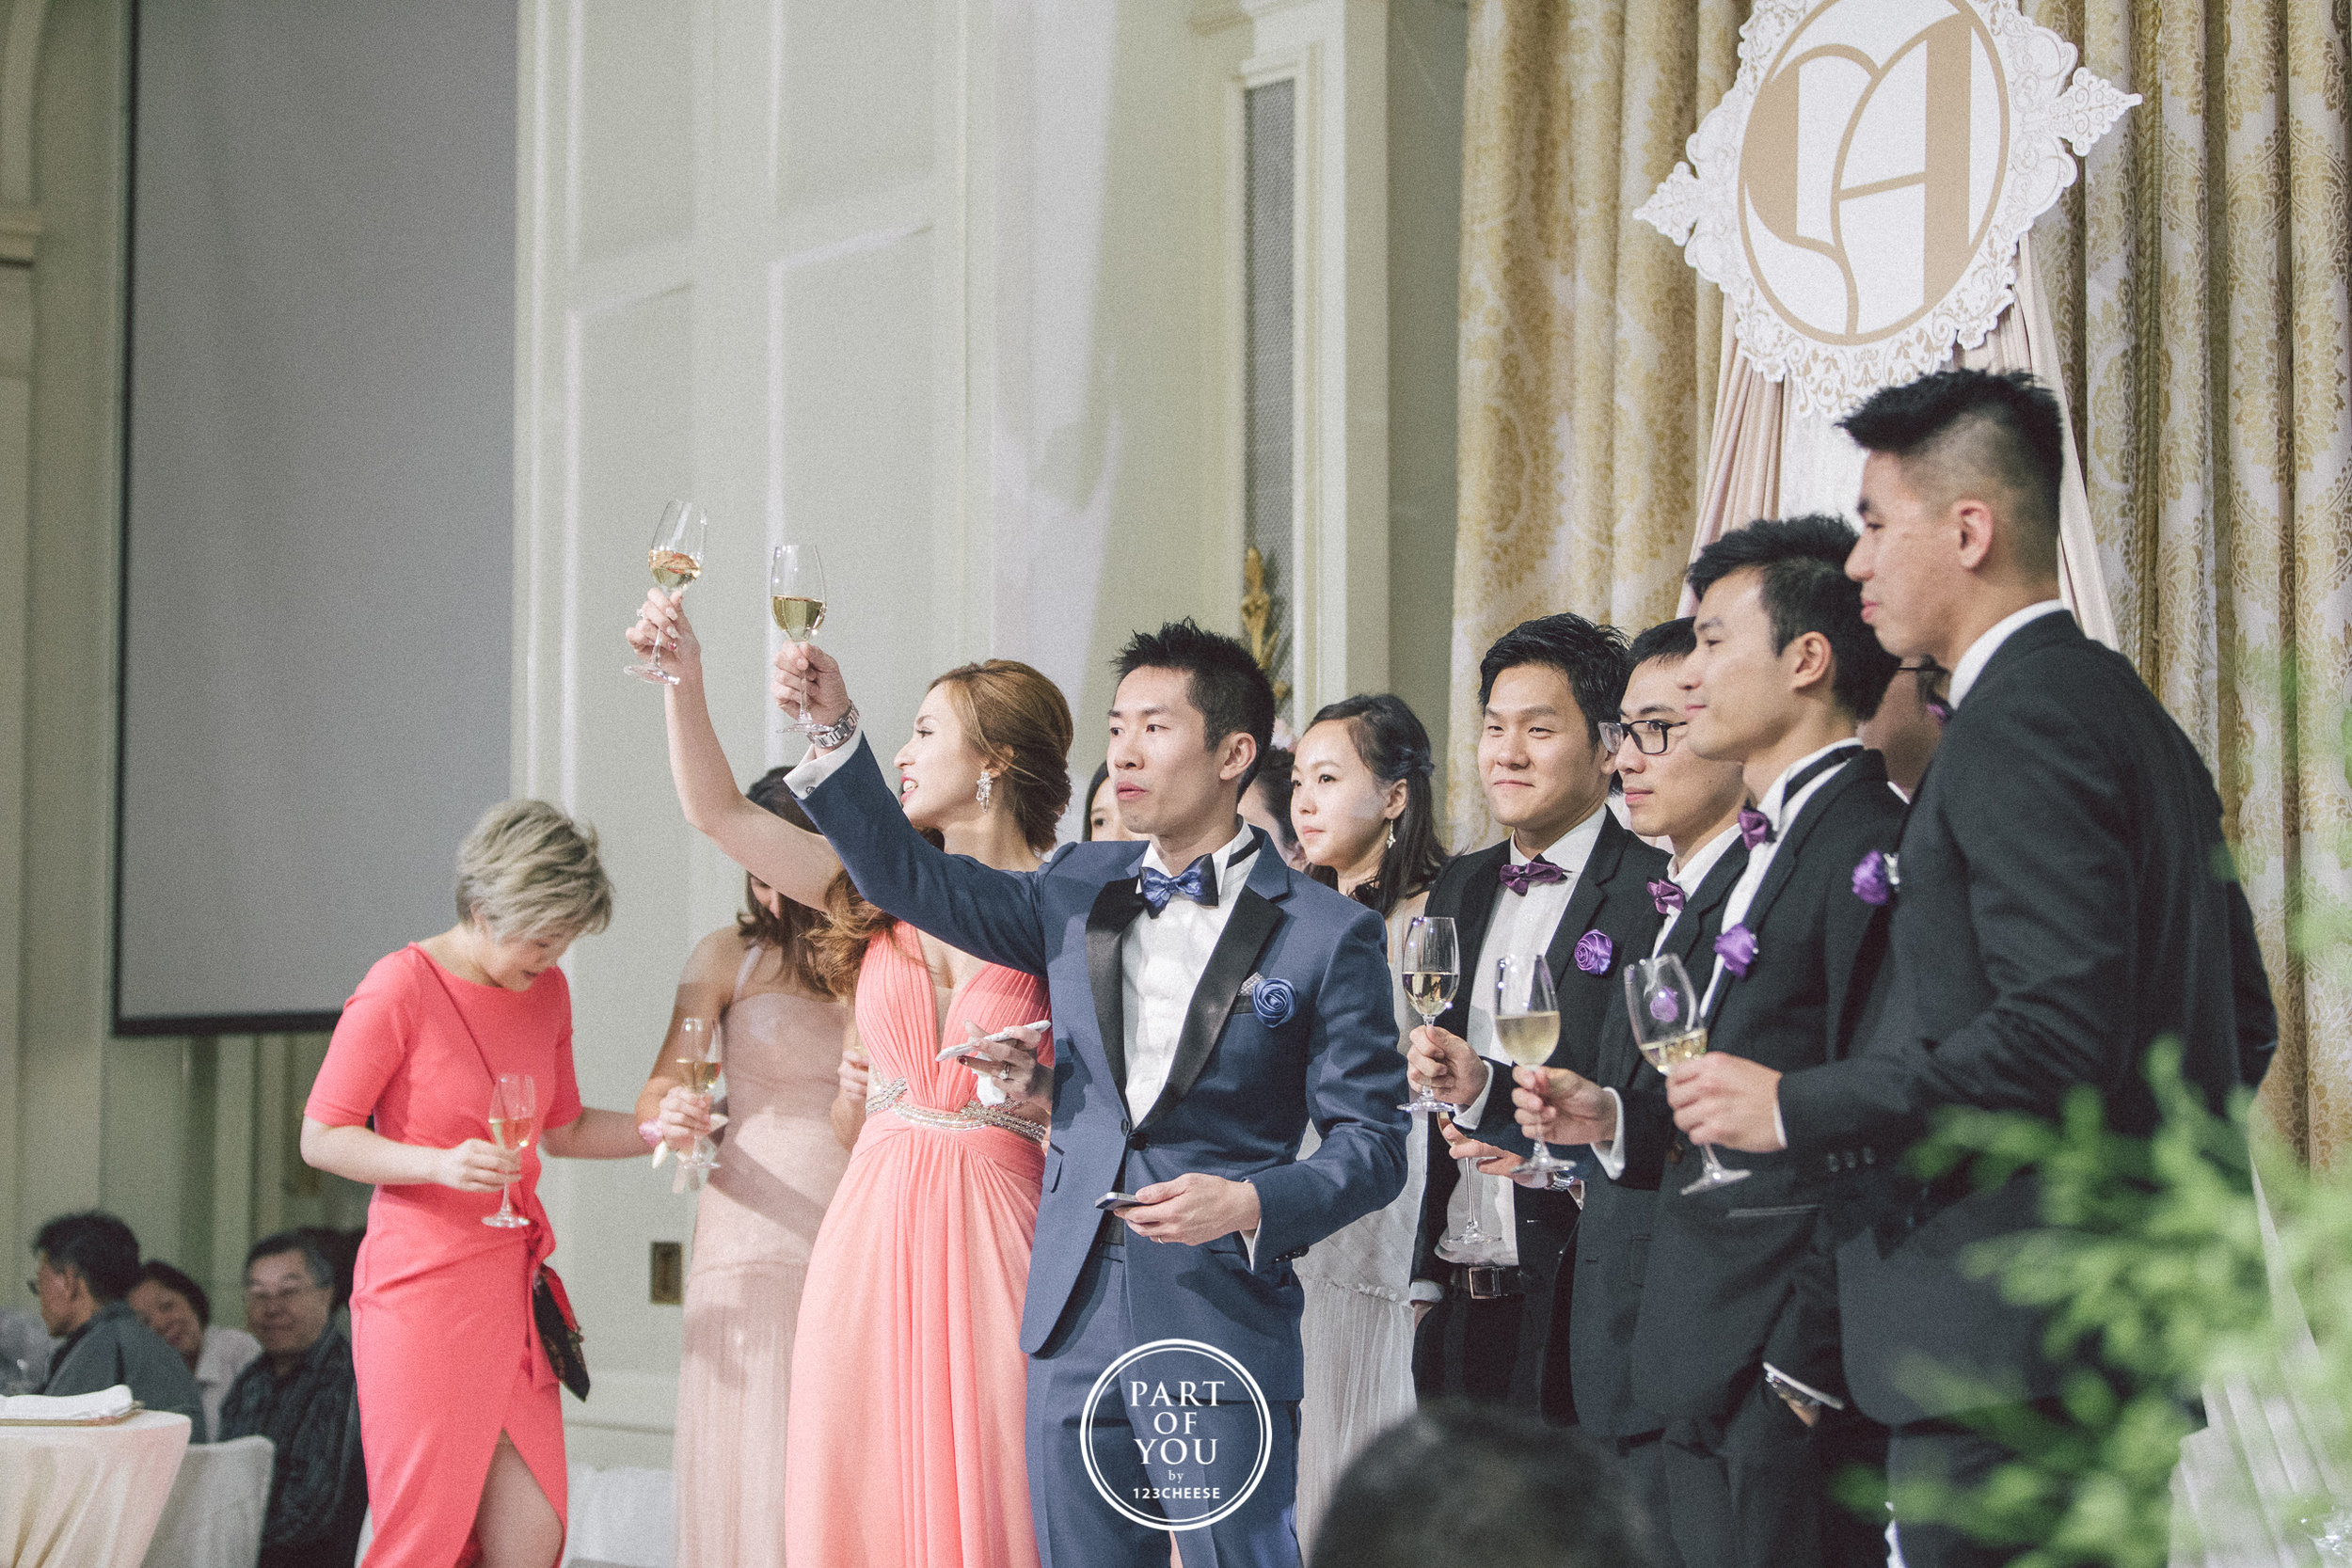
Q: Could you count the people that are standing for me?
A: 12